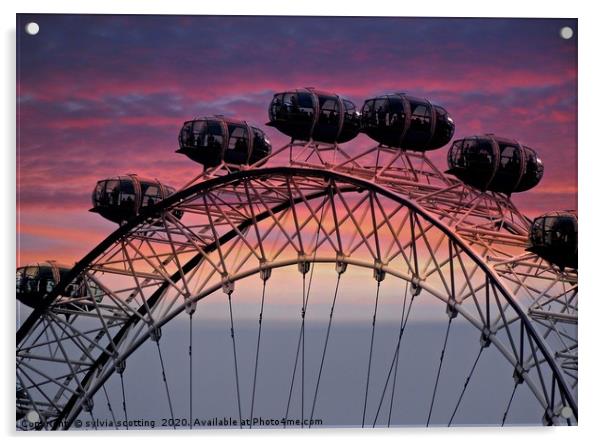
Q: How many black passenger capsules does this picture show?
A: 7